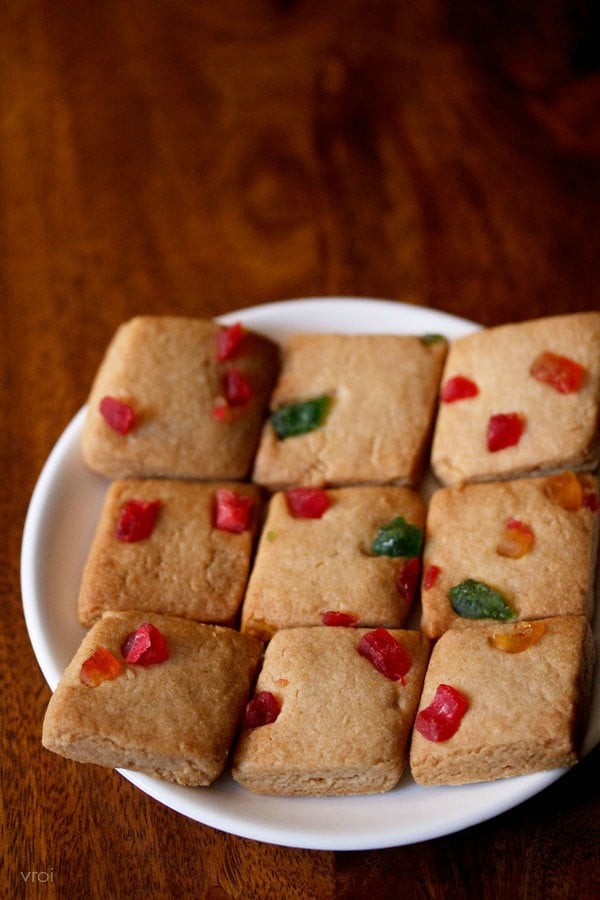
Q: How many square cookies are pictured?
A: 9